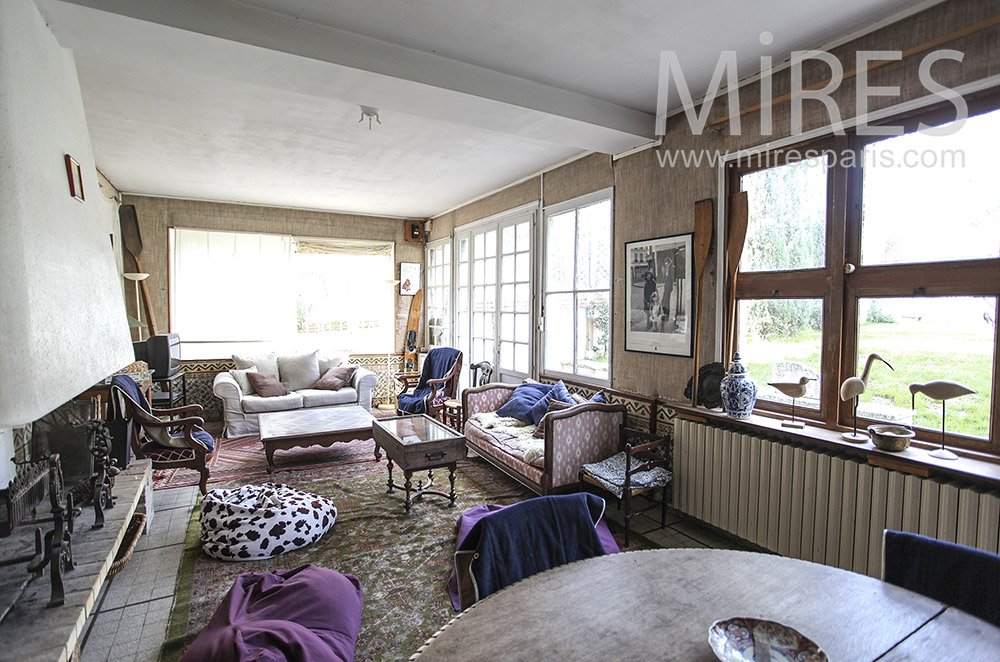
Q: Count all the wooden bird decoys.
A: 3